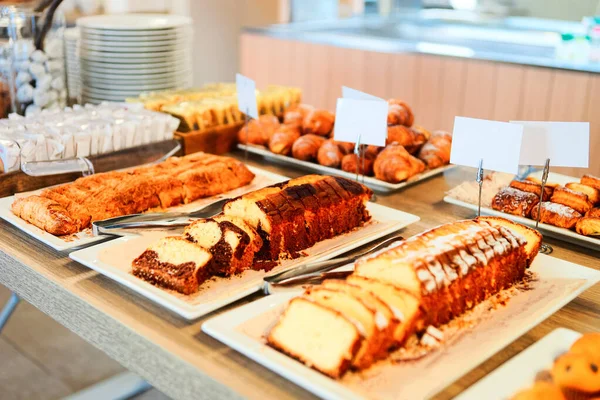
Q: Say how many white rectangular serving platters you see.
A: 6